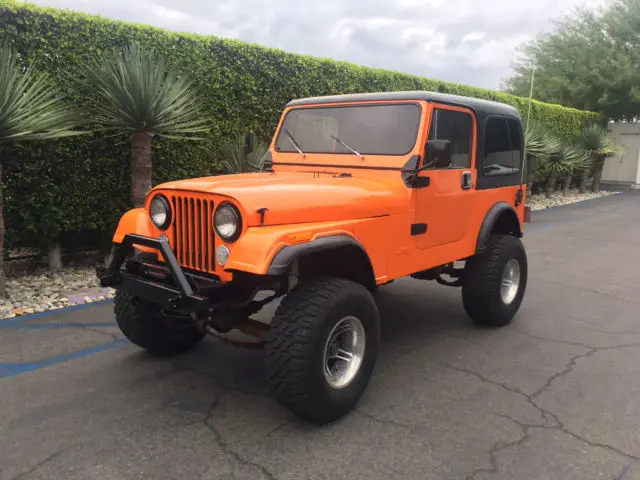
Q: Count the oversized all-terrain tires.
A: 3